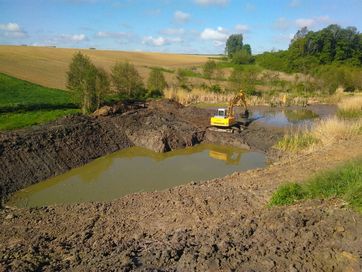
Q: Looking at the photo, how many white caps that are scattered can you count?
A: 0